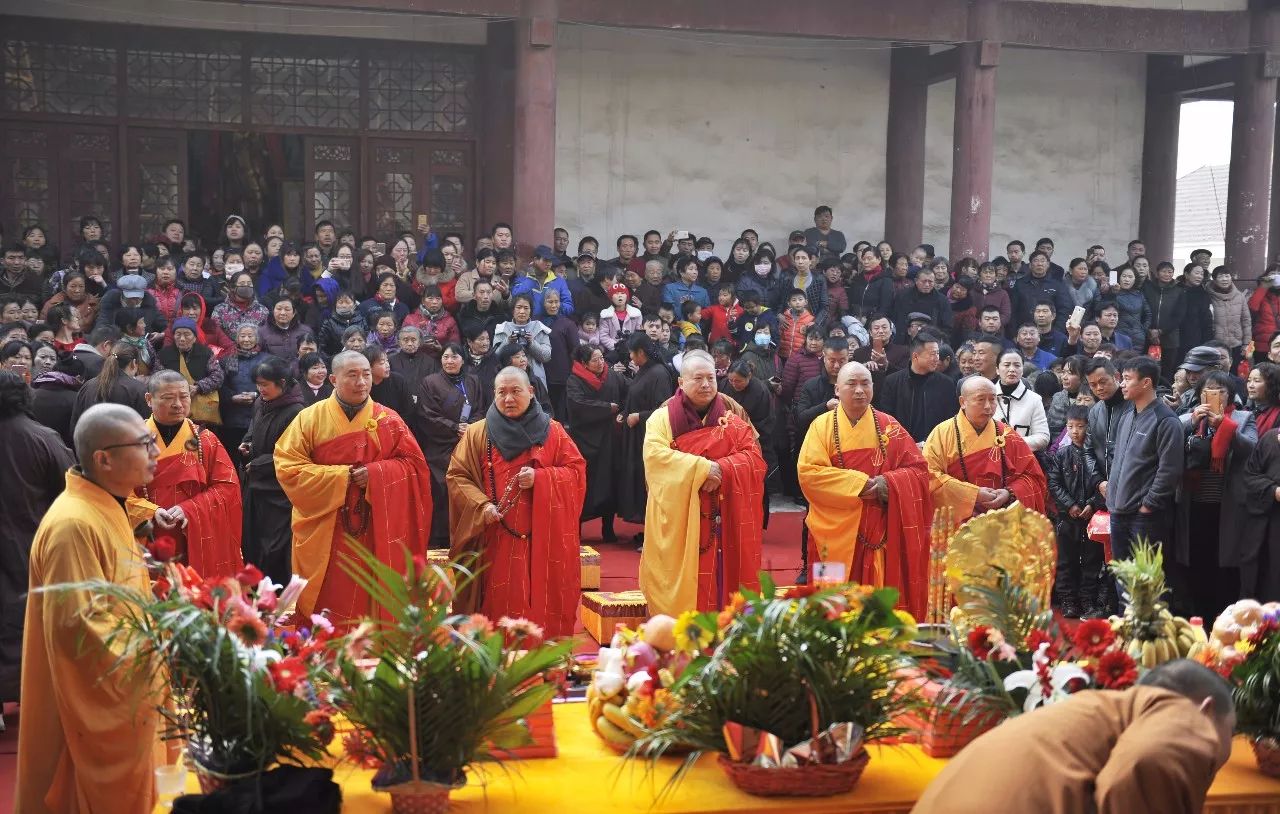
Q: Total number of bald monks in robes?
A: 8